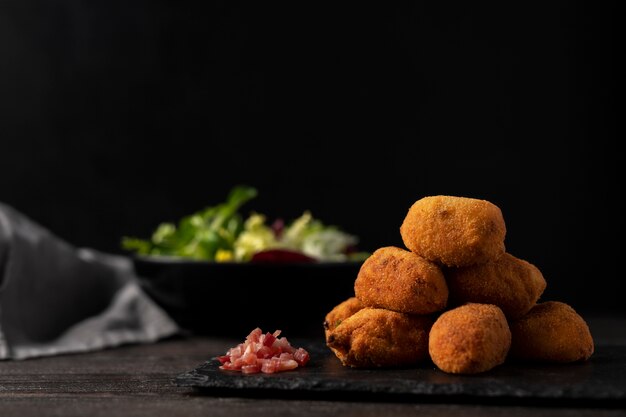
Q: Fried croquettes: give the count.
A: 7